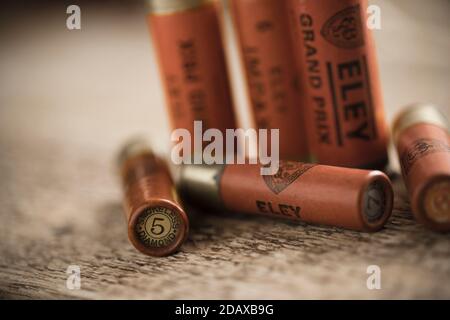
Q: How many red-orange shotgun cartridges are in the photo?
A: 6